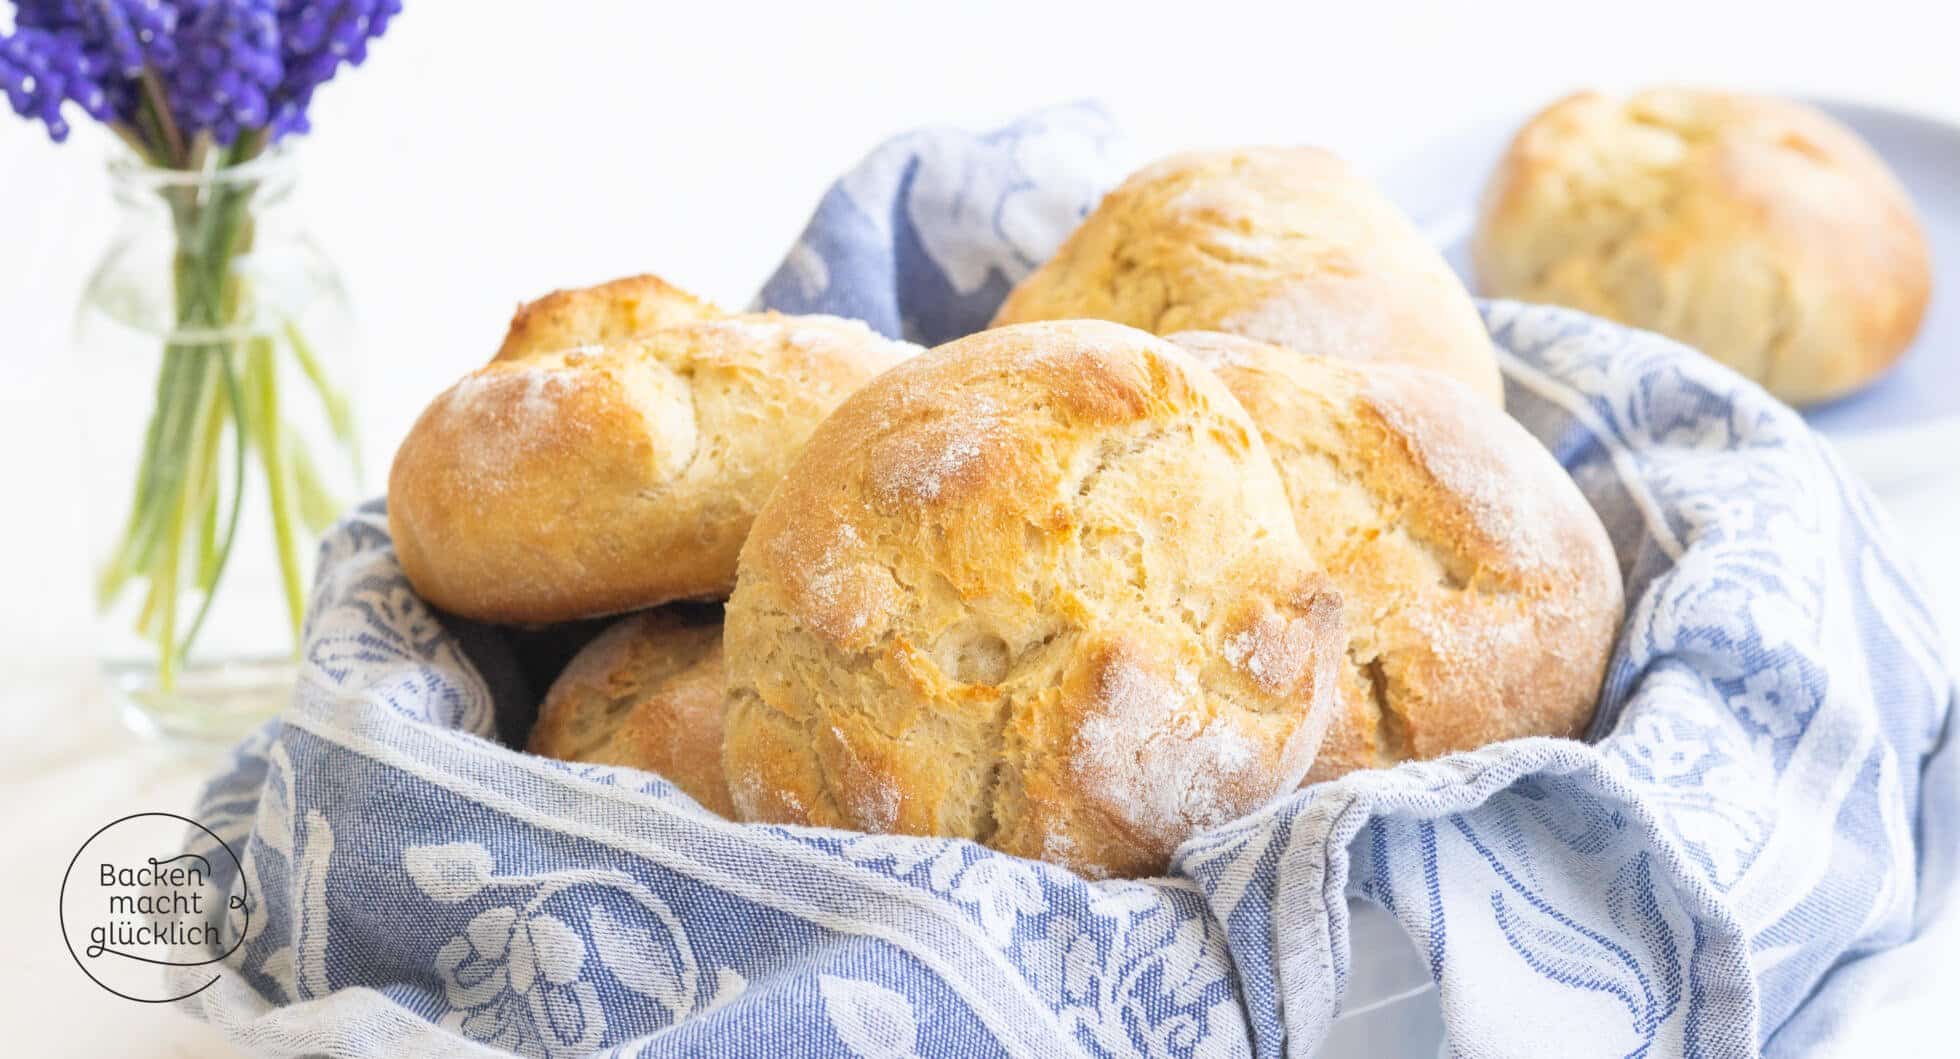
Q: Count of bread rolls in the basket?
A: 5